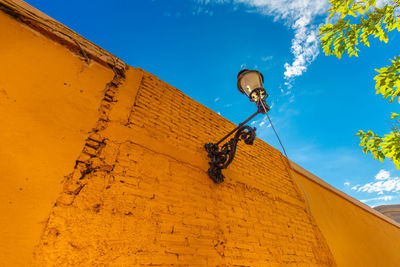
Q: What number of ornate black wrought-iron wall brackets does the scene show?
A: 1